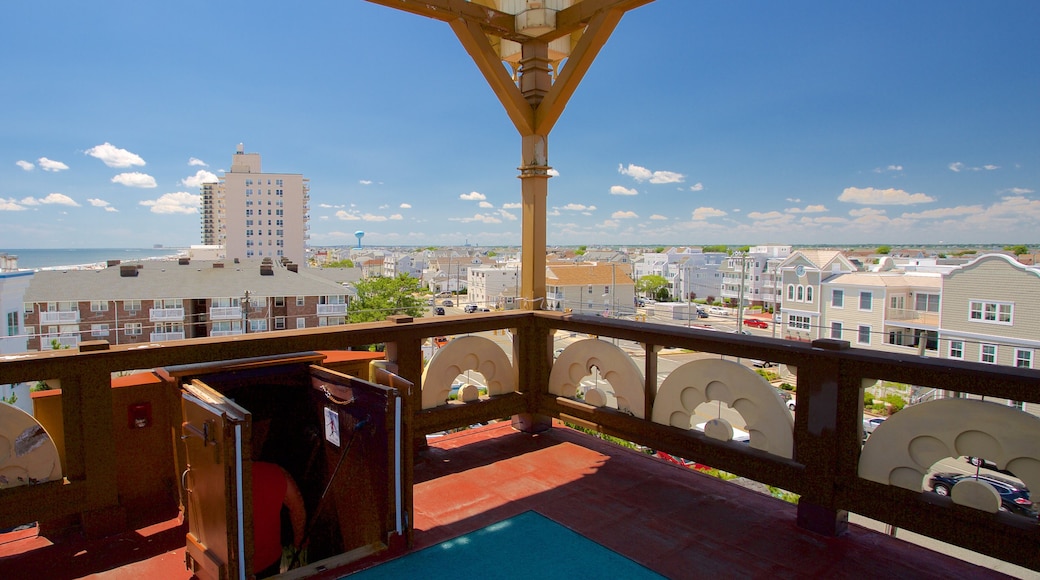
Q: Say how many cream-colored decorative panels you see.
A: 5